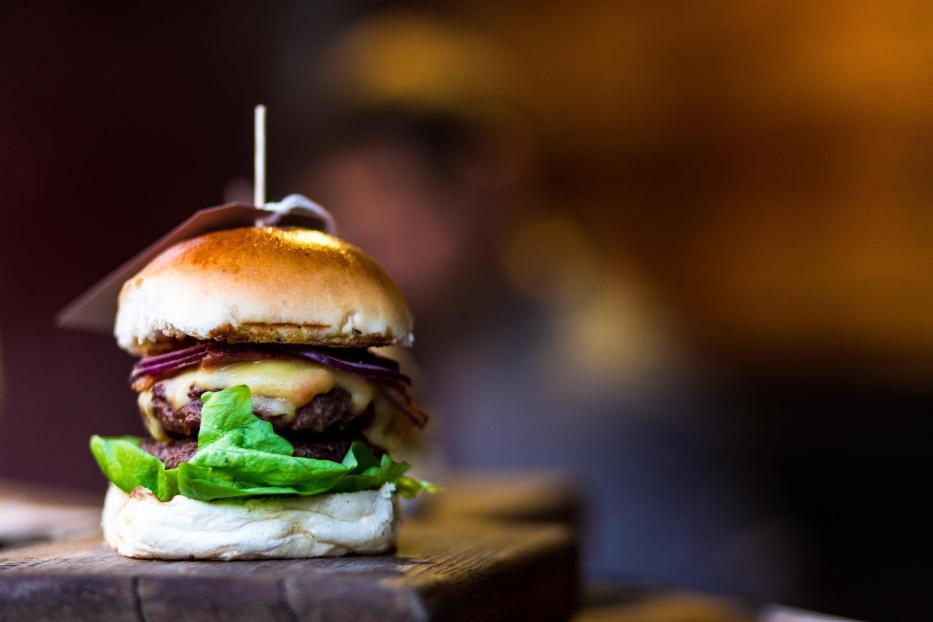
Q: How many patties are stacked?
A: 2